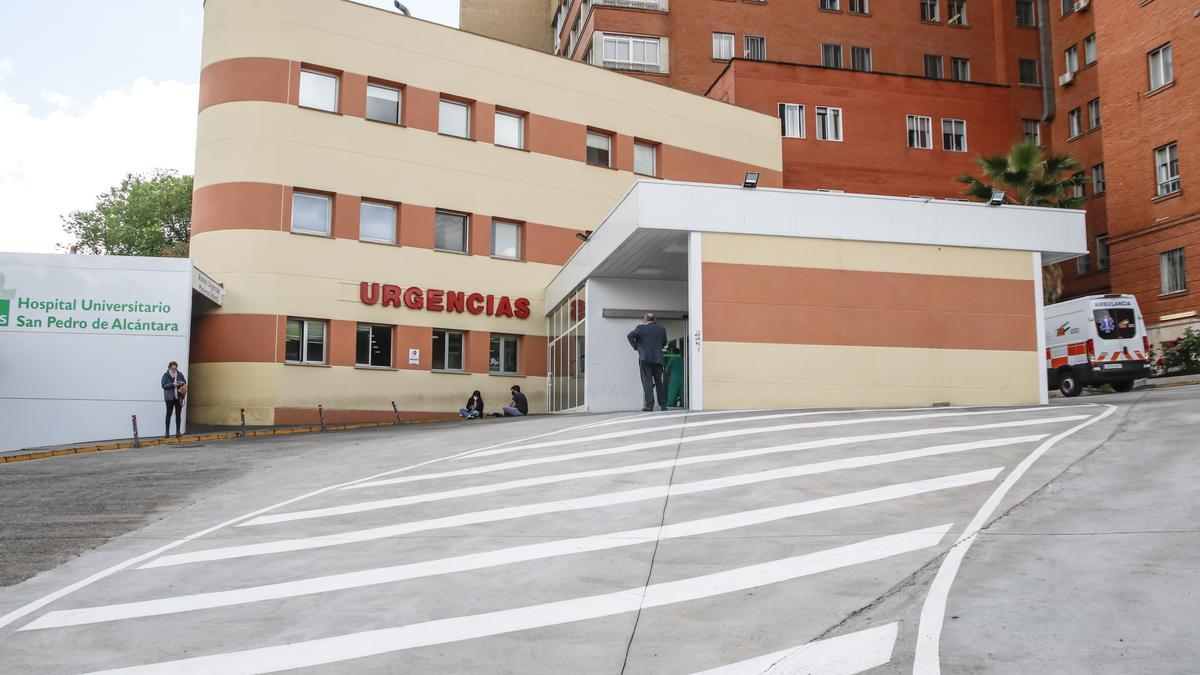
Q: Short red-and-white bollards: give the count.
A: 4